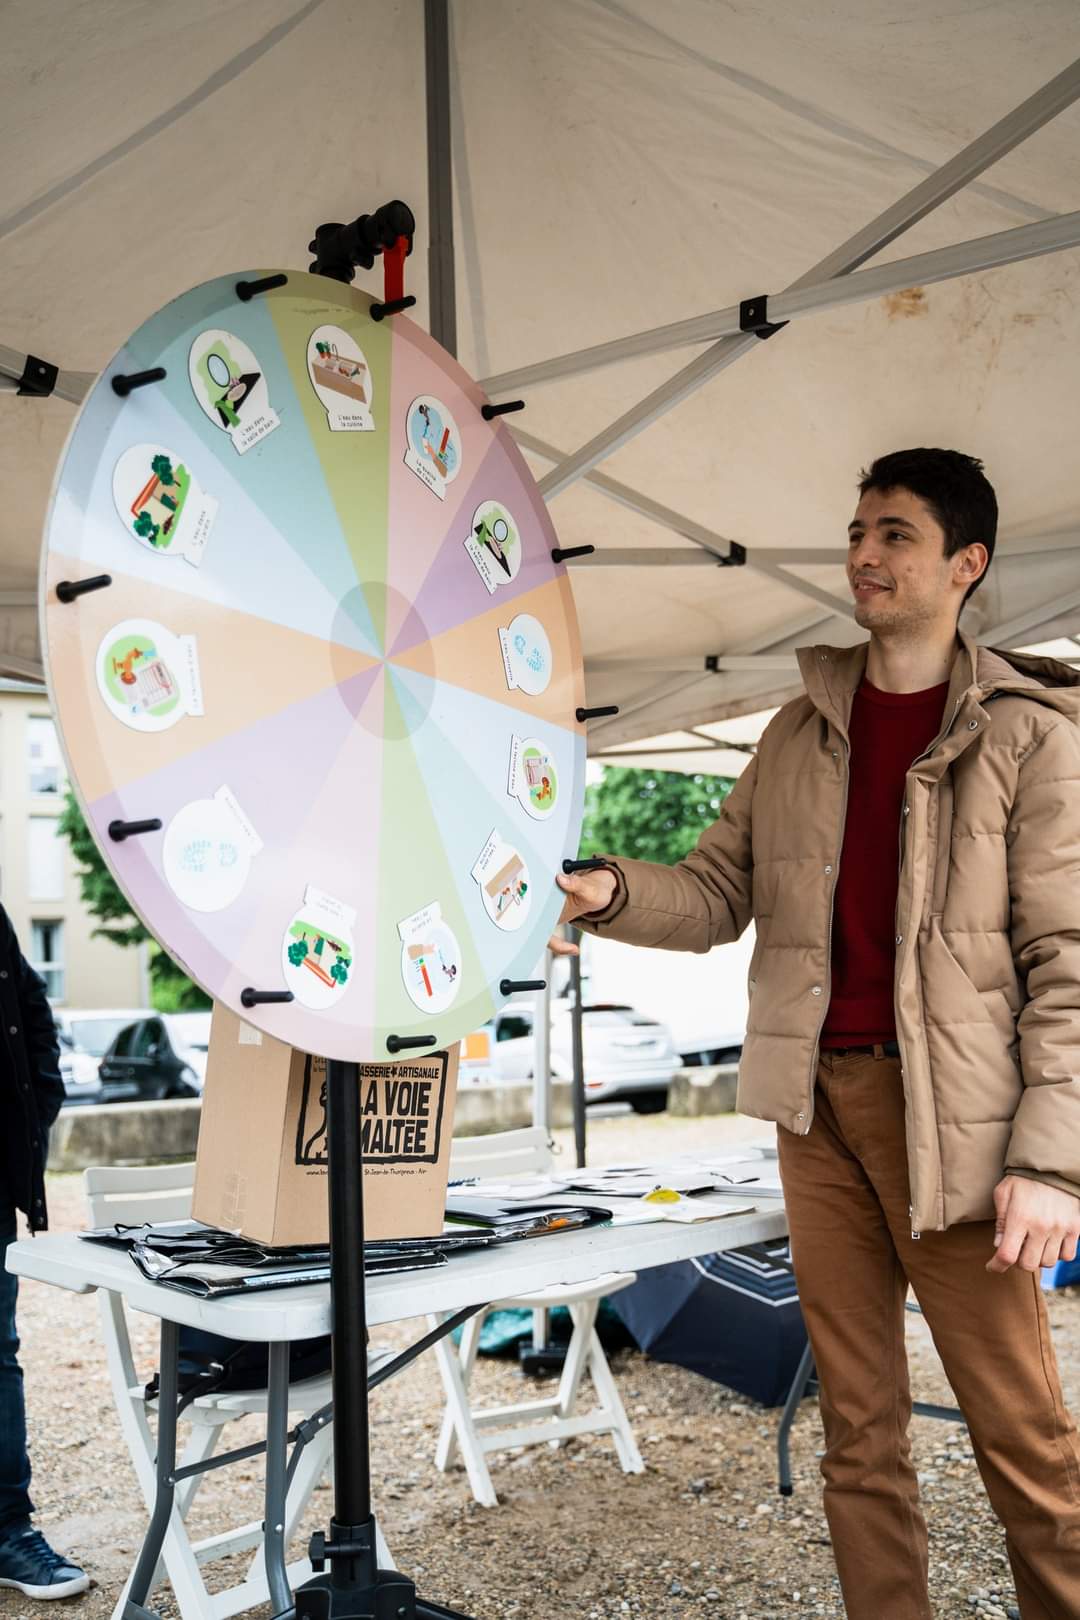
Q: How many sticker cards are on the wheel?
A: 12